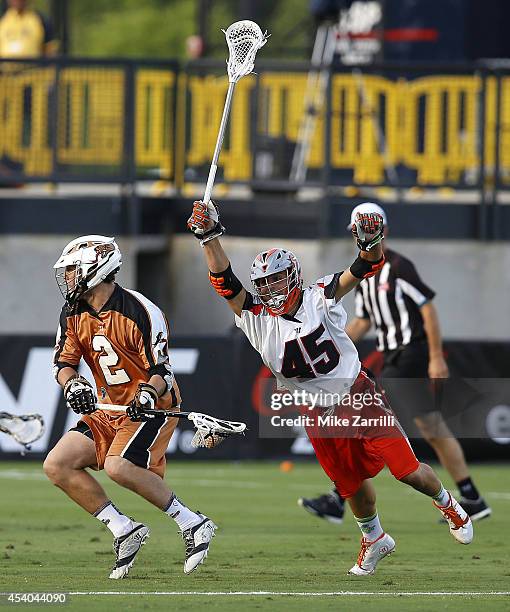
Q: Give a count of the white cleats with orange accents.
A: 2